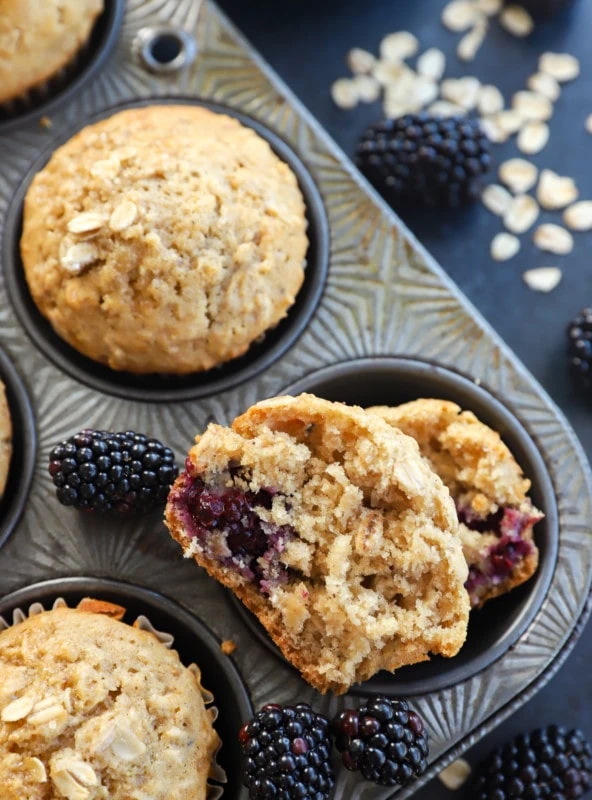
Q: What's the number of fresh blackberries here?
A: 6